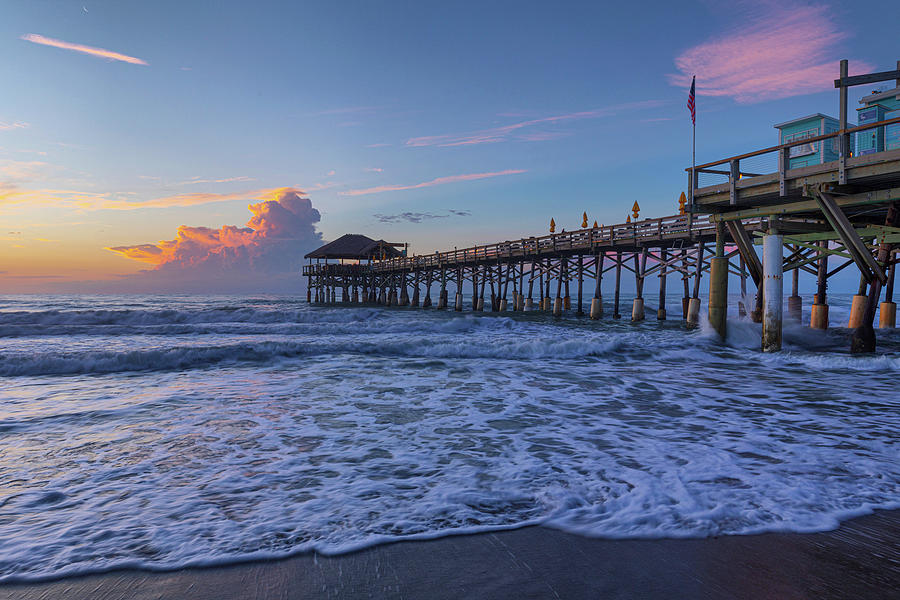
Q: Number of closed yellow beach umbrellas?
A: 6